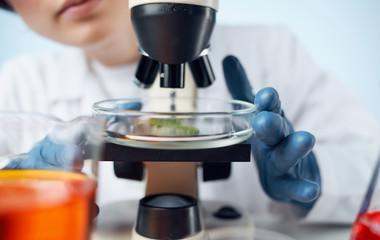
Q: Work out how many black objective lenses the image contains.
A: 3